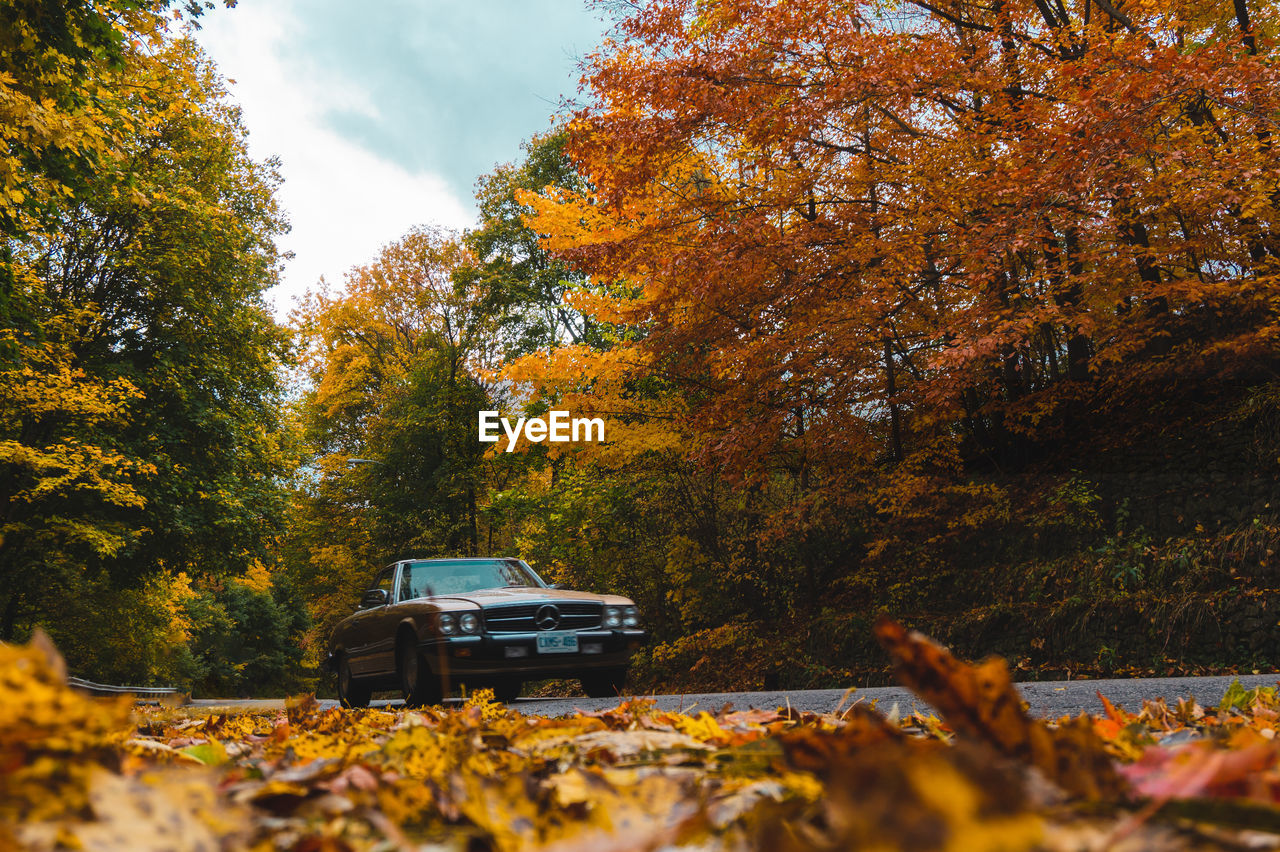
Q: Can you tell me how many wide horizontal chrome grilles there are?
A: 1